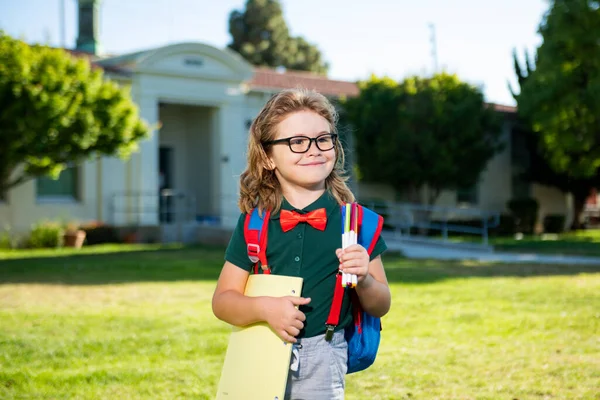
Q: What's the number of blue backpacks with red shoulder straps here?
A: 1